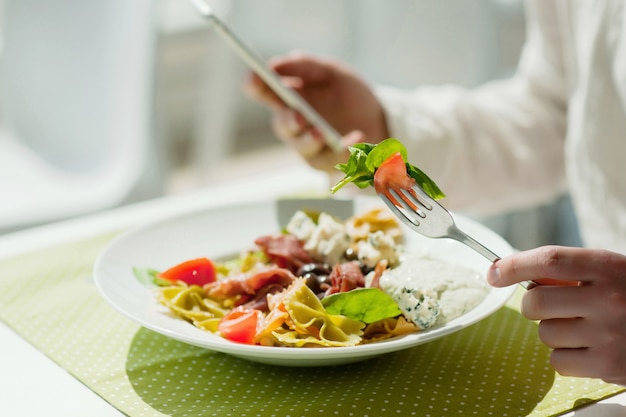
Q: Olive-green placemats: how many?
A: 1